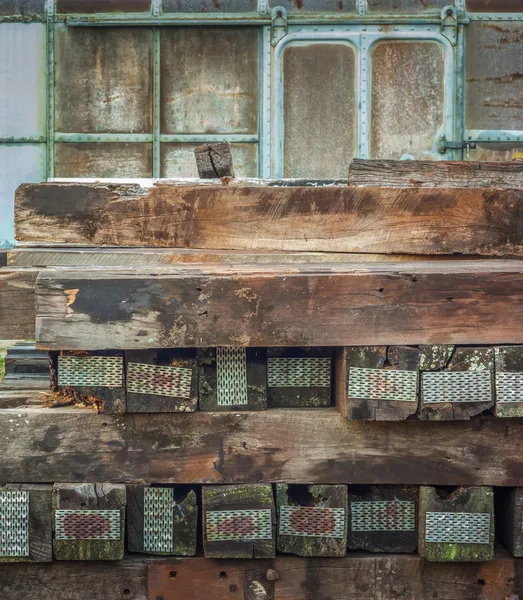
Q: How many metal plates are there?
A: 14